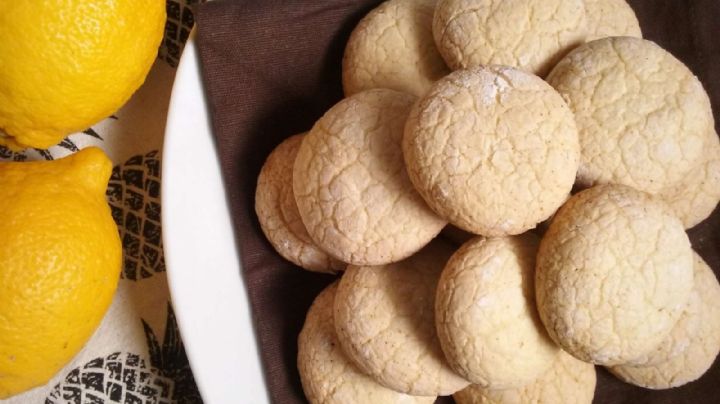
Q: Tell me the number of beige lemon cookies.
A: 14